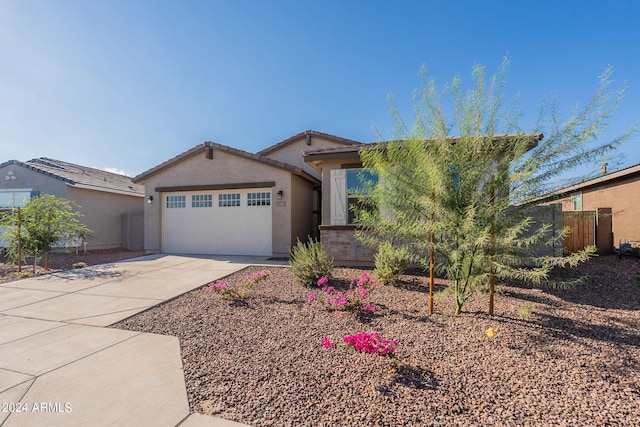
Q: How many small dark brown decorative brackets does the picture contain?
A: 2